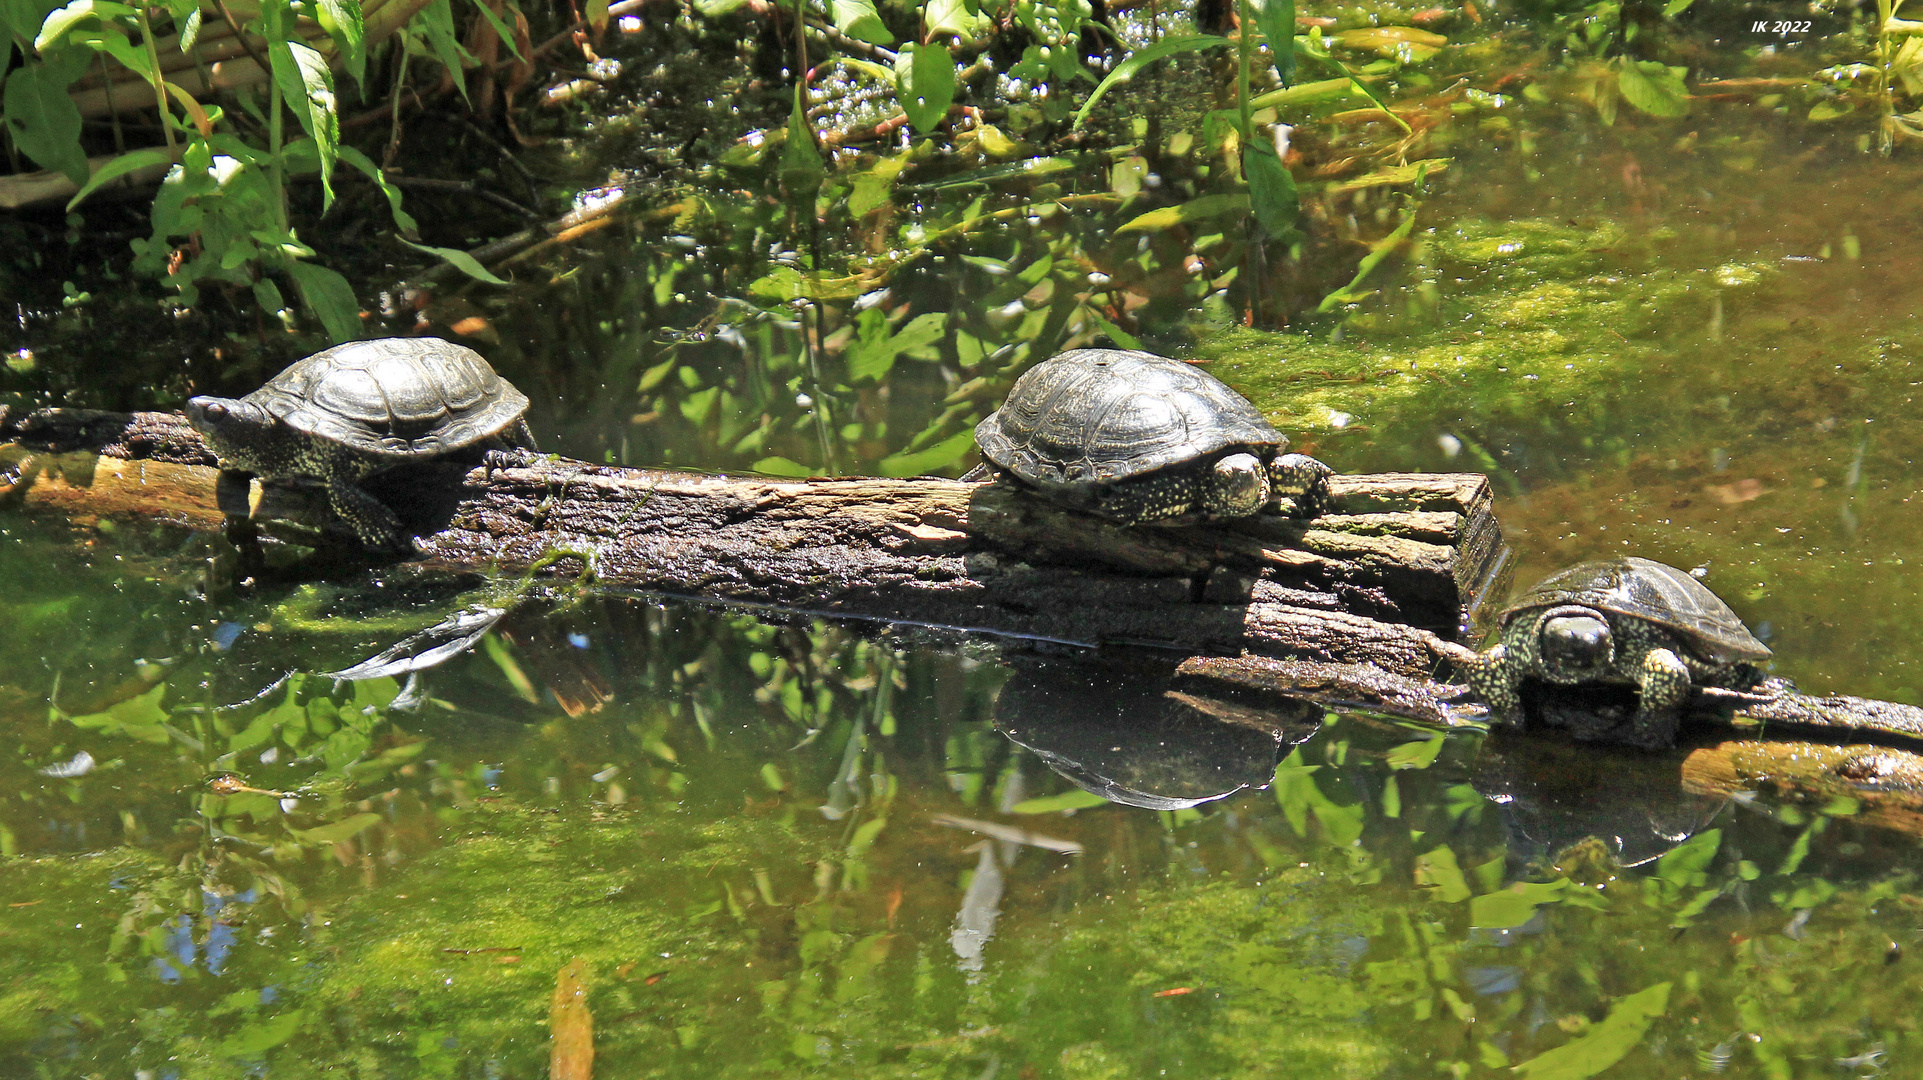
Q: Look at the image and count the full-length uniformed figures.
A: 0